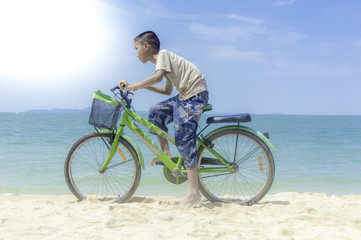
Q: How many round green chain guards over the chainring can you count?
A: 1